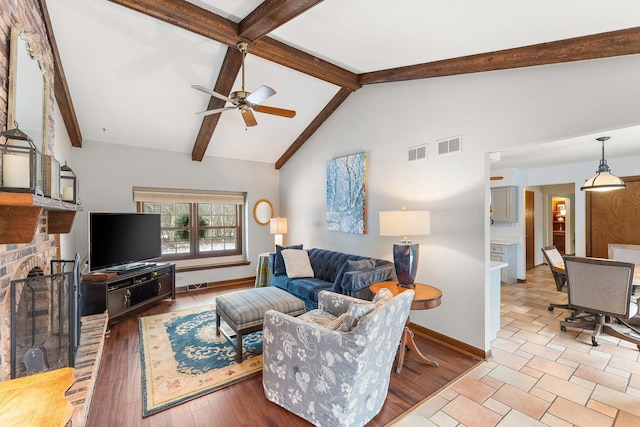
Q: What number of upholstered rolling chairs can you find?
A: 3